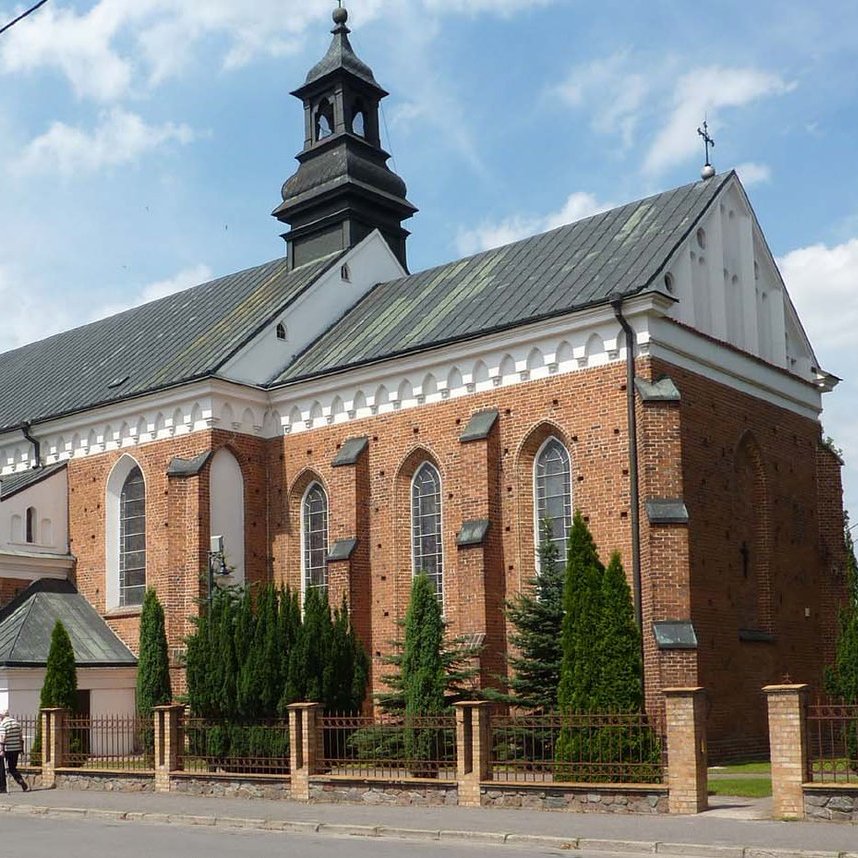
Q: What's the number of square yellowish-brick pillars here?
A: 6